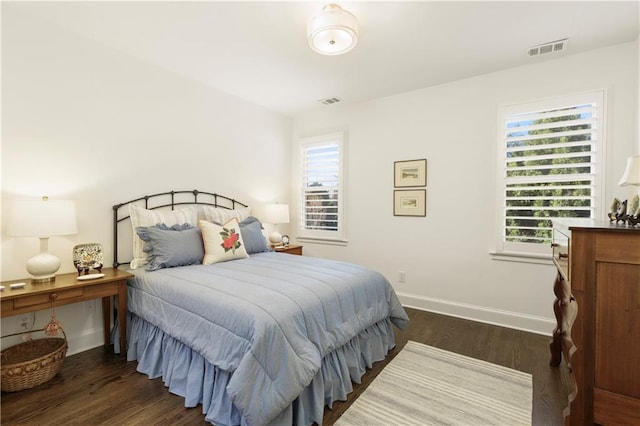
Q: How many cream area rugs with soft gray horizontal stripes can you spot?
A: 1